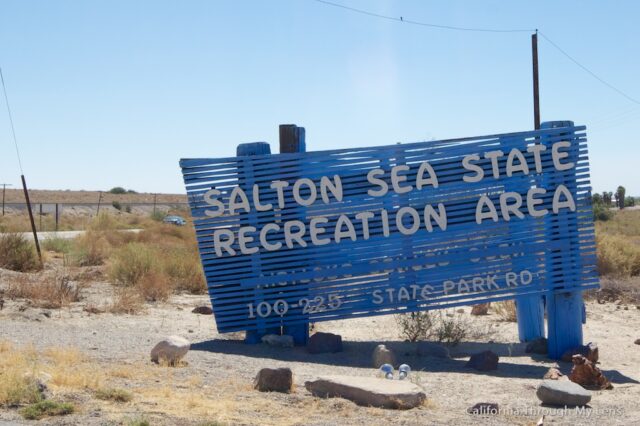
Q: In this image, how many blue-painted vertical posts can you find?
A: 4